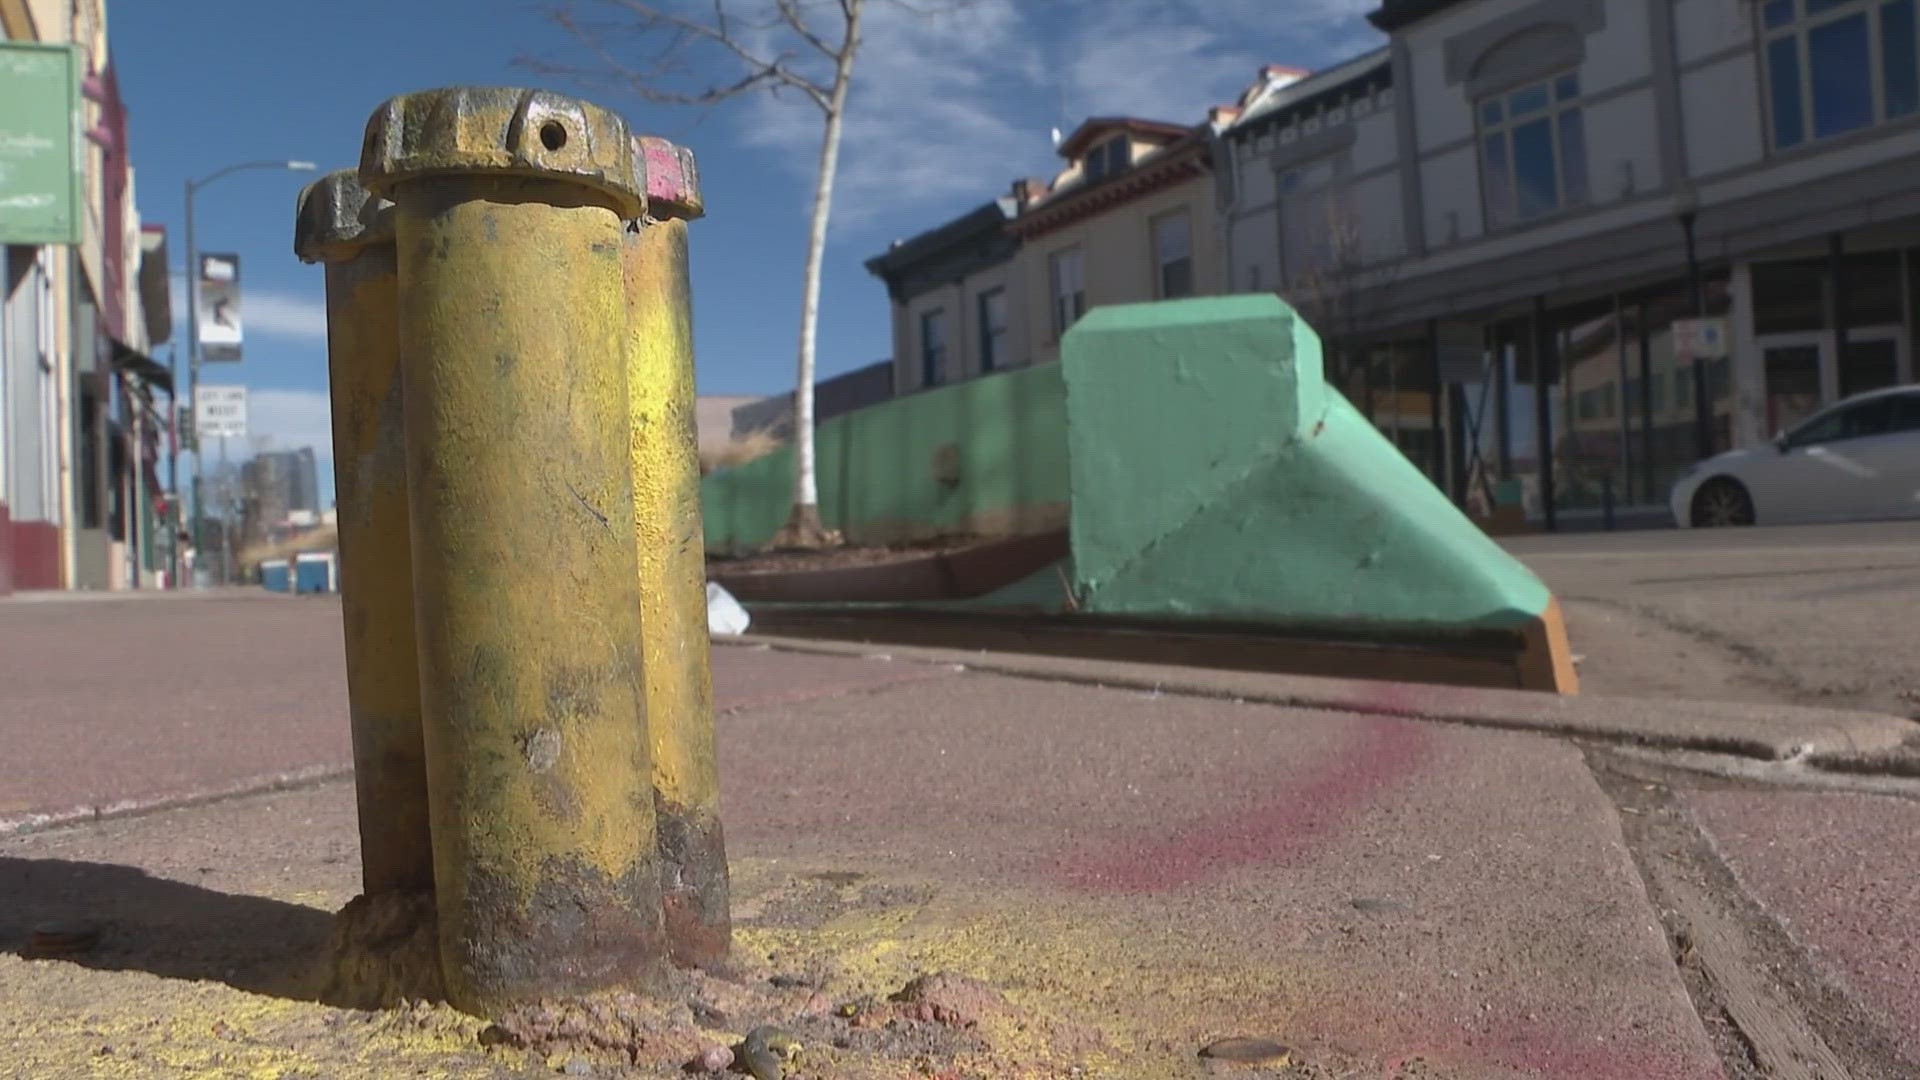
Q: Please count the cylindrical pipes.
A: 3